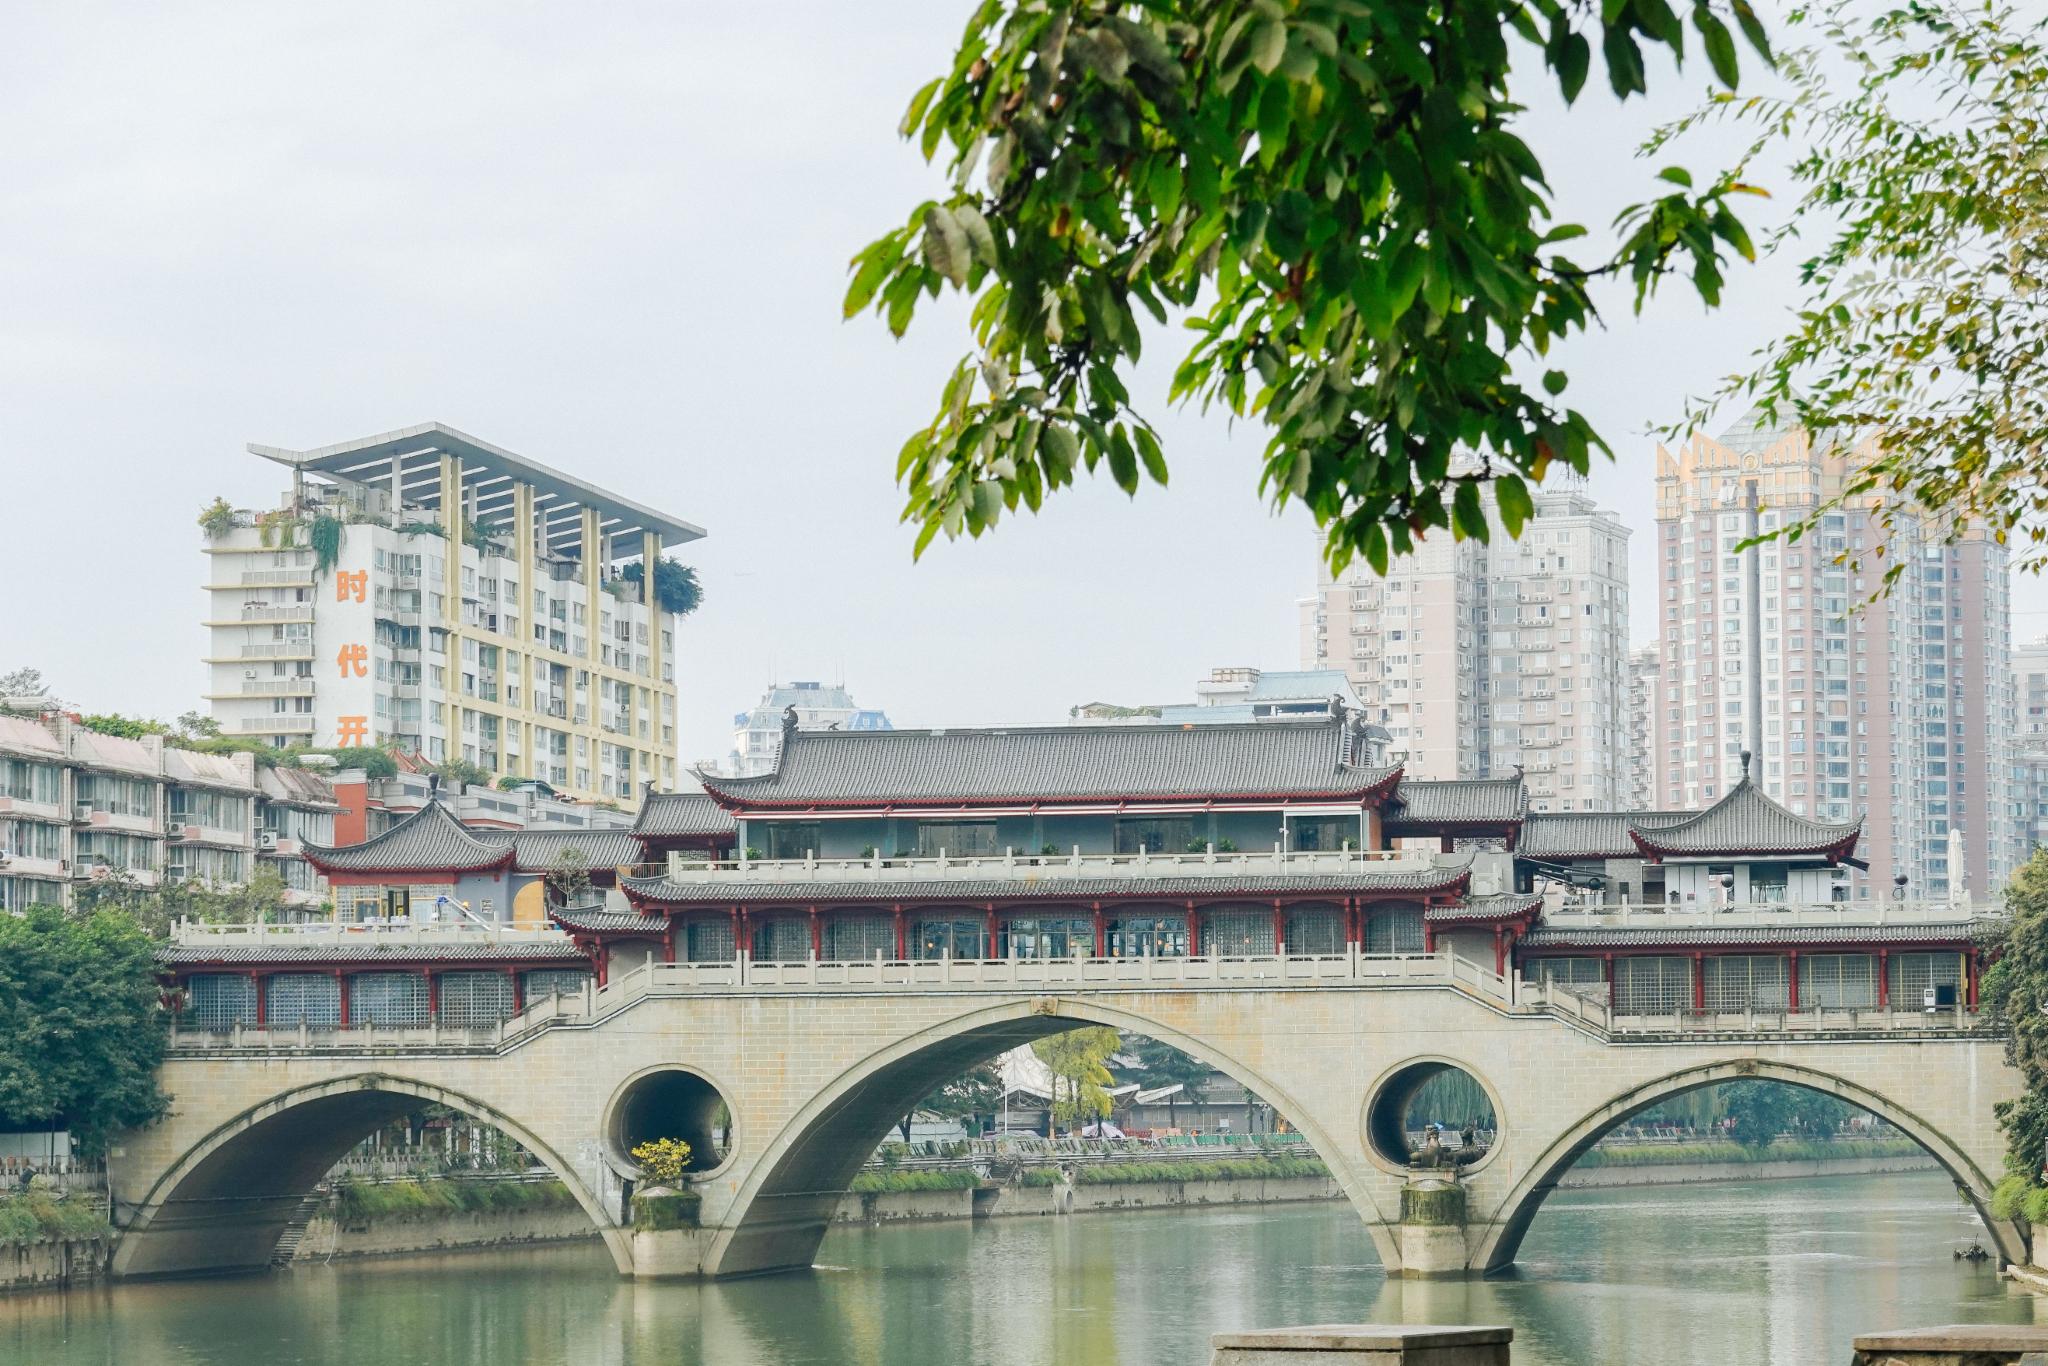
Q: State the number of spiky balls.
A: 0